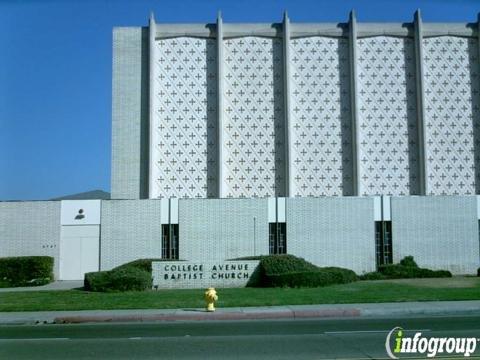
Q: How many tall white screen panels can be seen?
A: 5